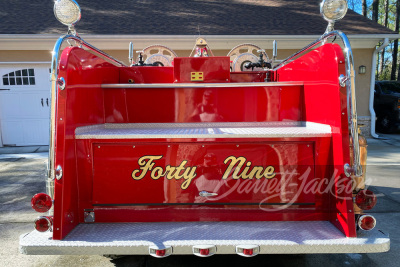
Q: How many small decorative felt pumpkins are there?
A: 0